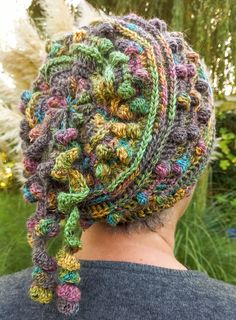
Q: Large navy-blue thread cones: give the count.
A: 0